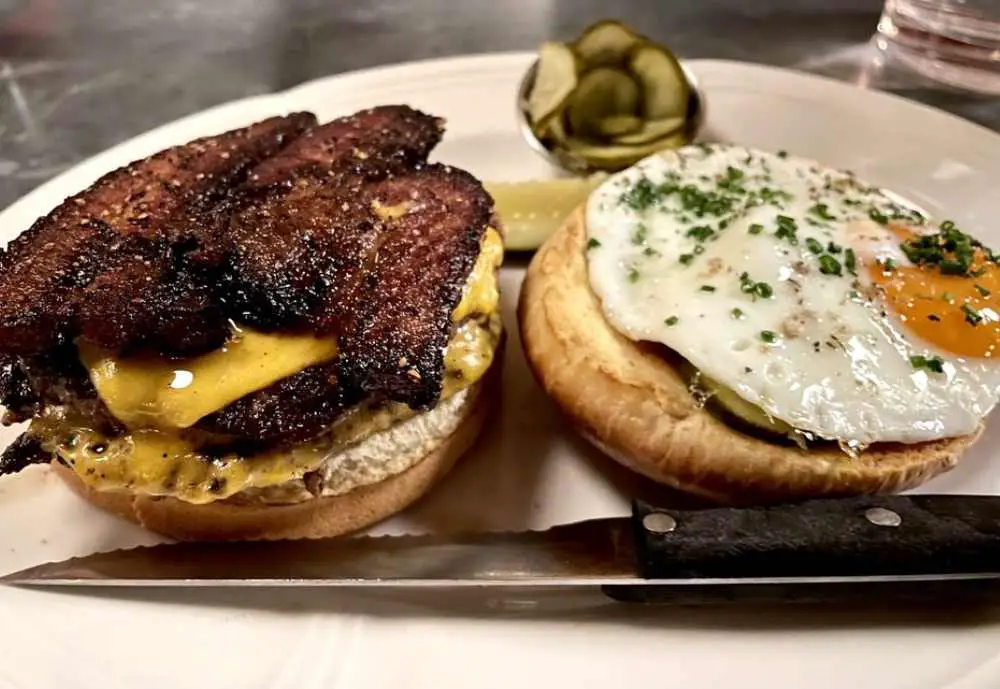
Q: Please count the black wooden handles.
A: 1